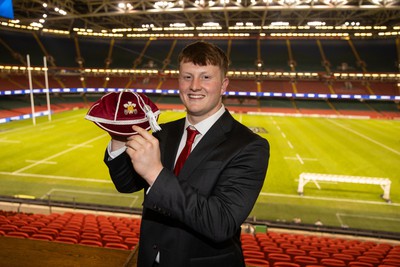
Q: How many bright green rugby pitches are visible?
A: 1